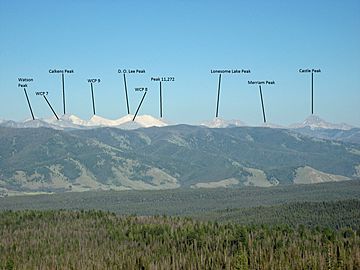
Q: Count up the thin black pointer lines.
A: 10